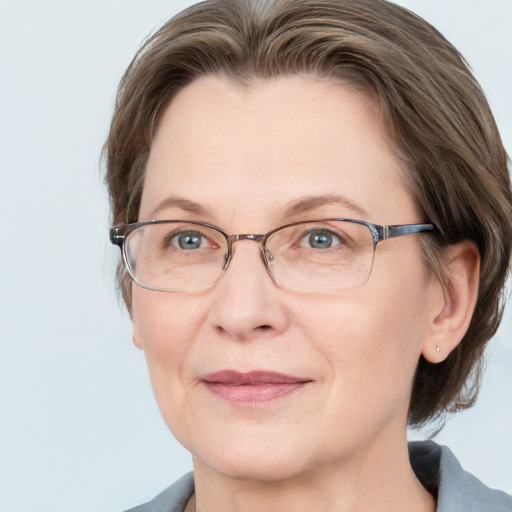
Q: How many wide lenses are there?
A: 2